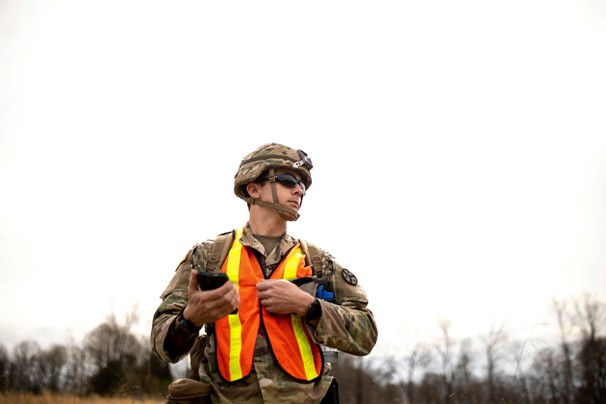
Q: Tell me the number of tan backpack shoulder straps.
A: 2